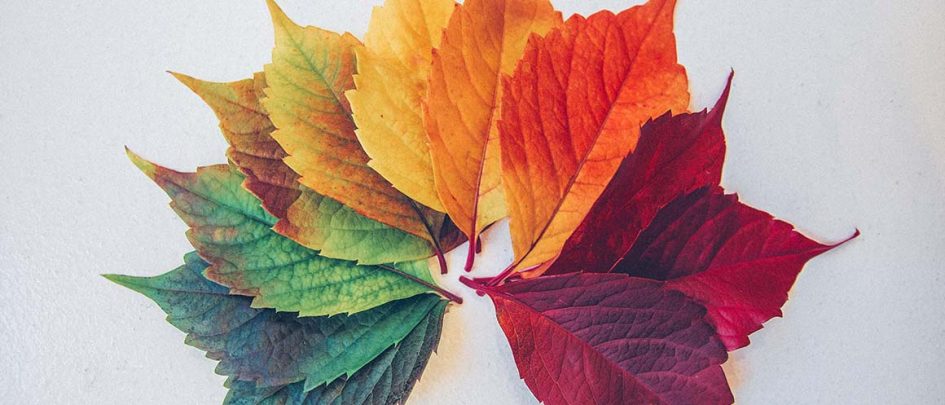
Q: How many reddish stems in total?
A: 7